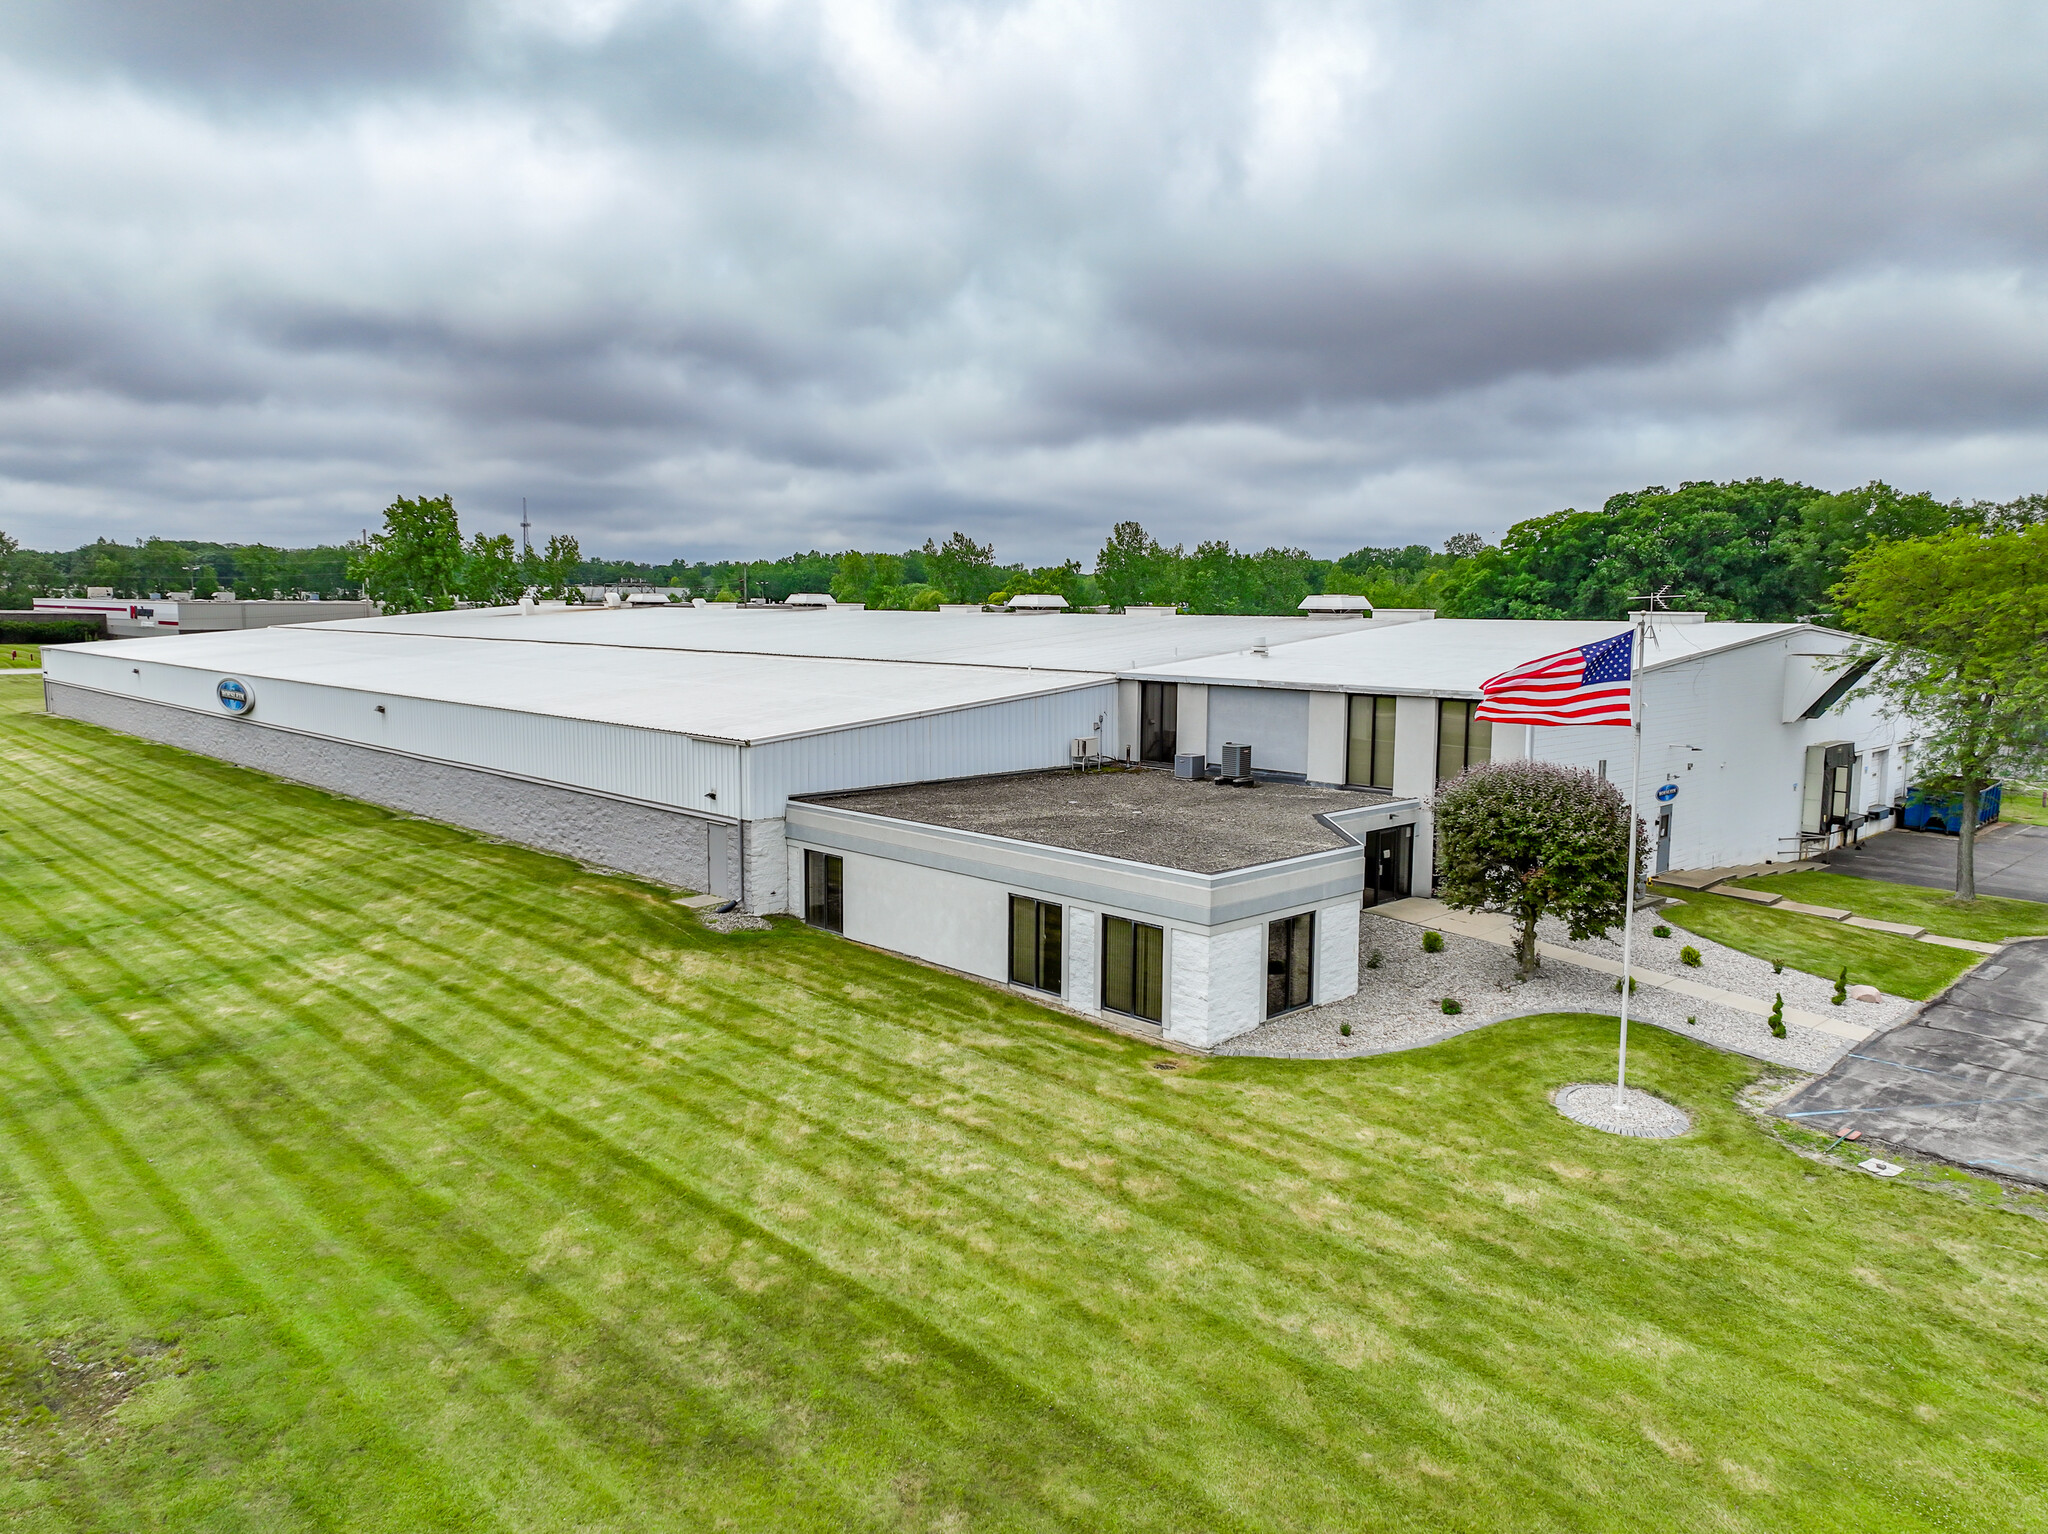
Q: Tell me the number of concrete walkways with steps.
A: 2